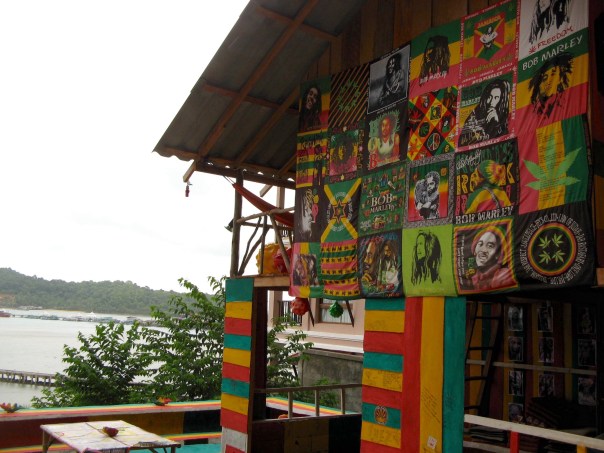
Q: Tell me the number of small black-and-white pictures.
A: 10